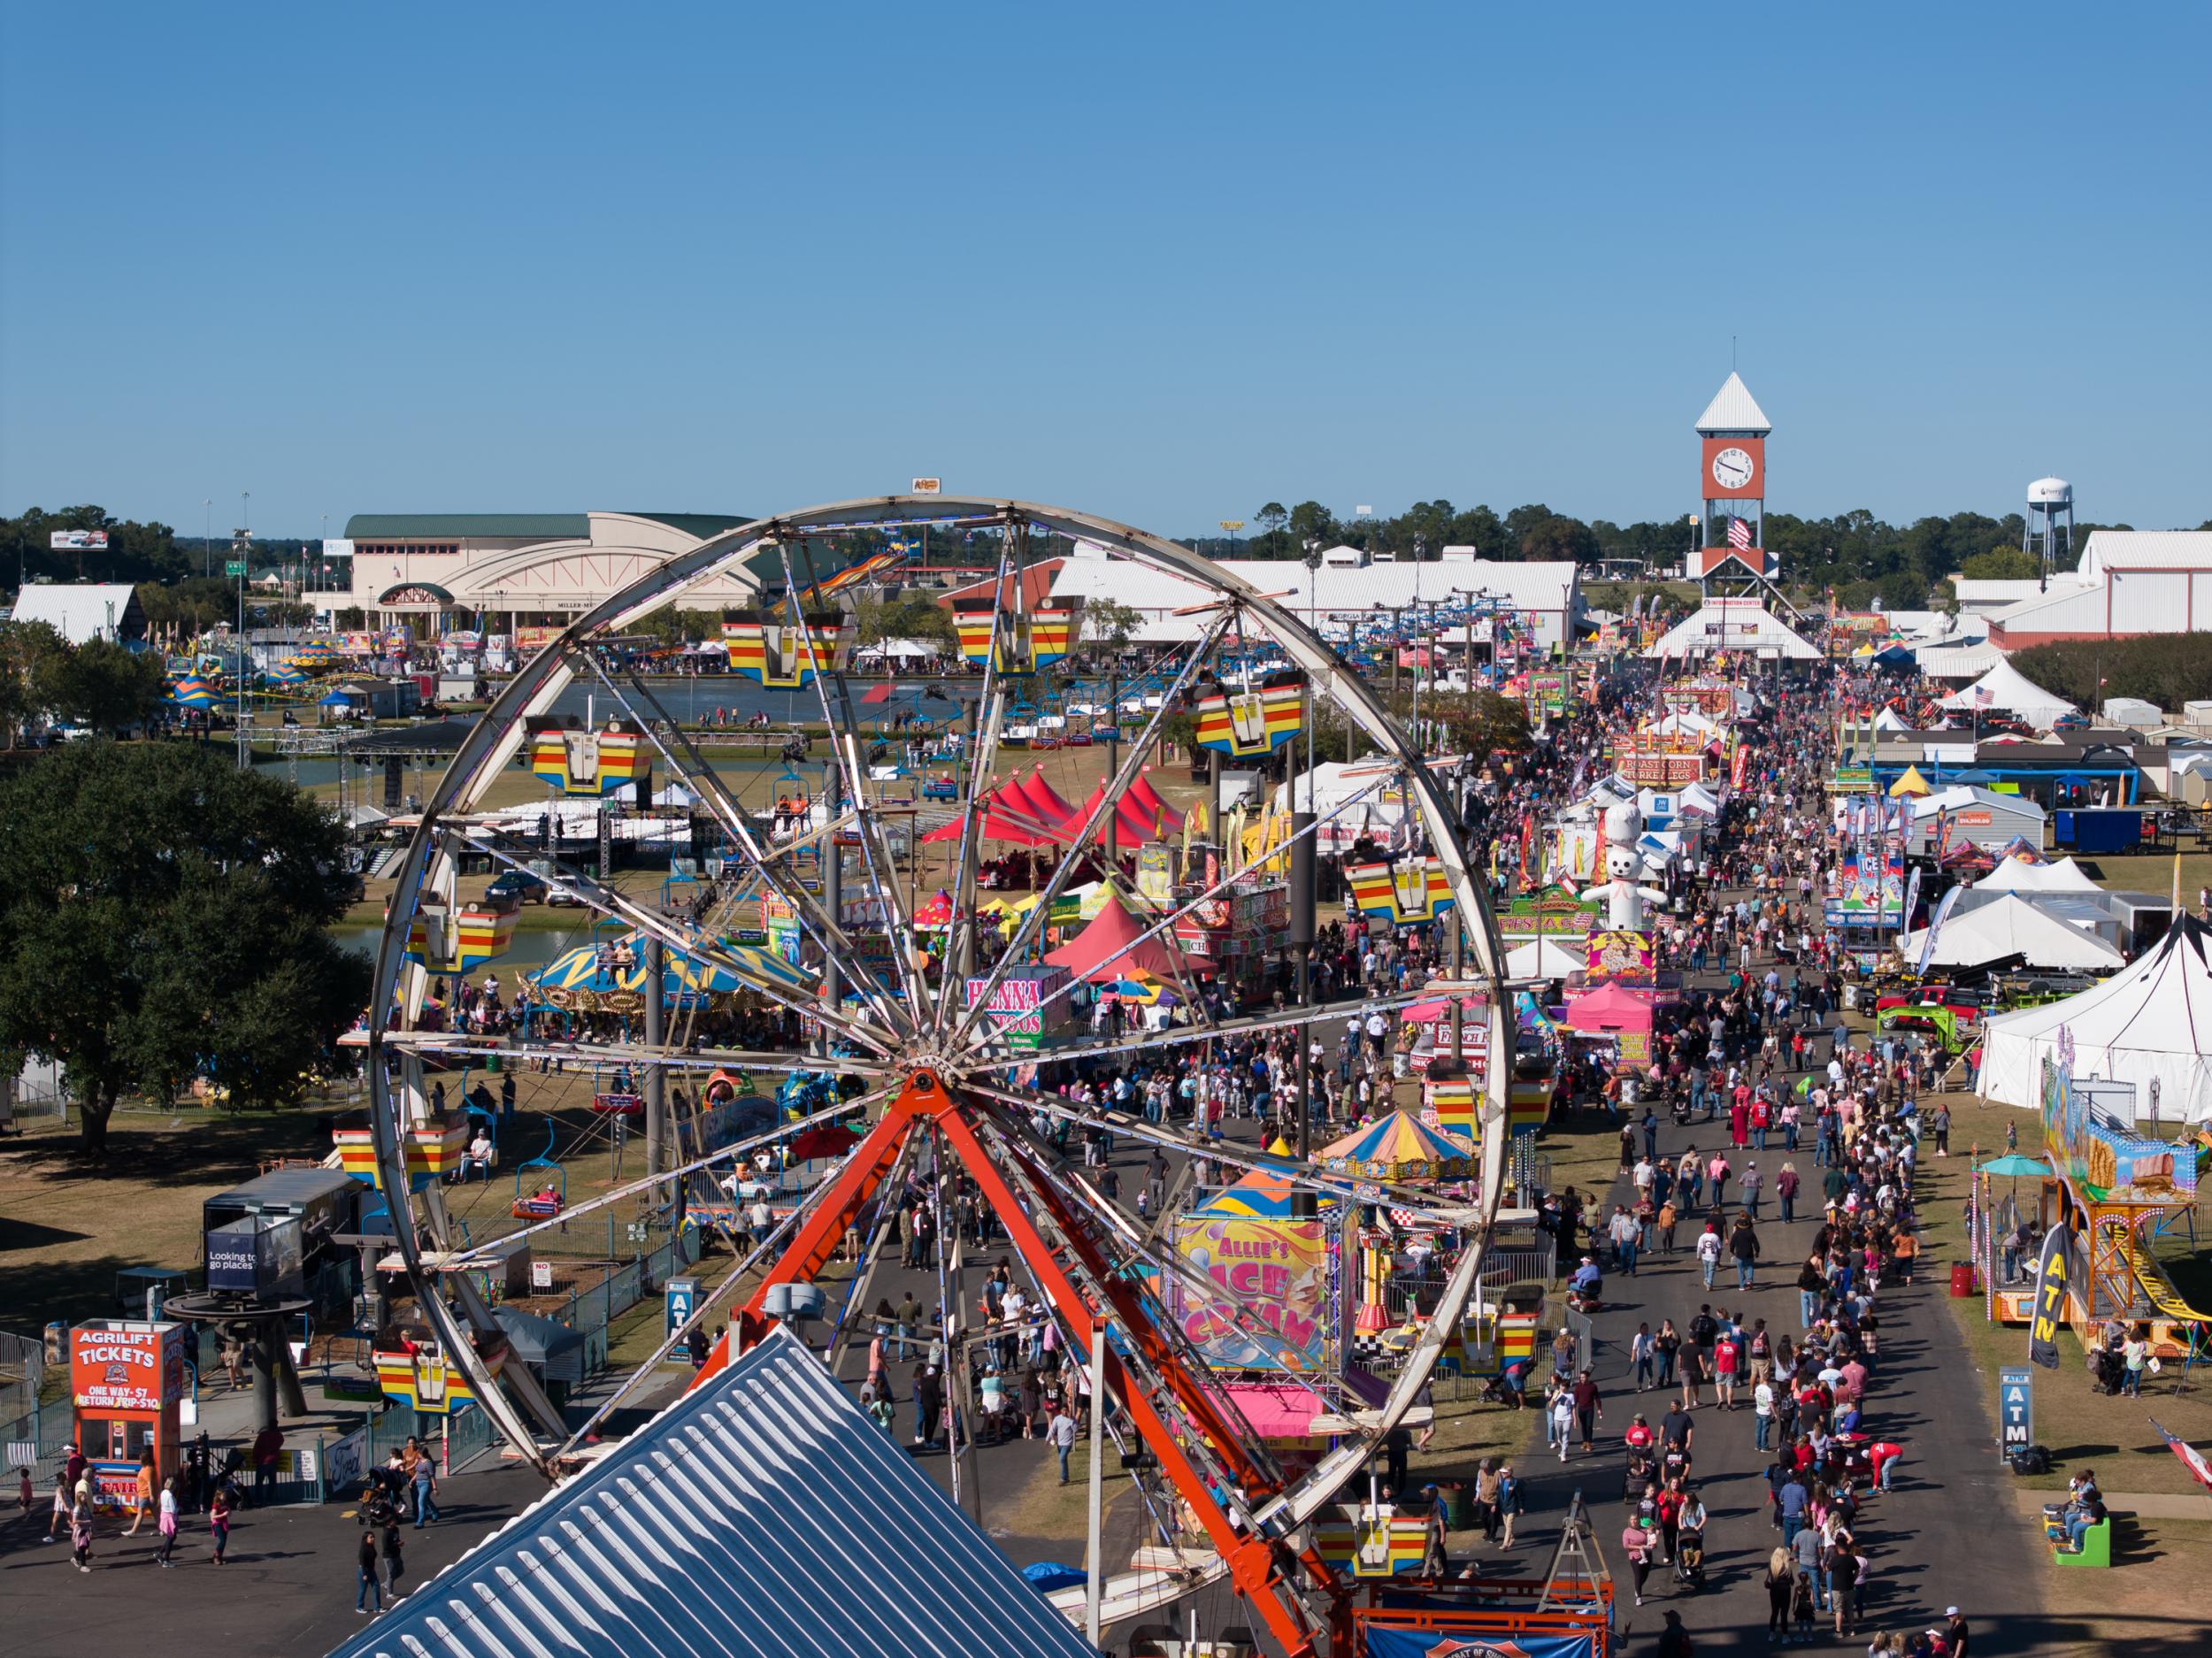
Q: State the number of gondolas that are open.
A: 2